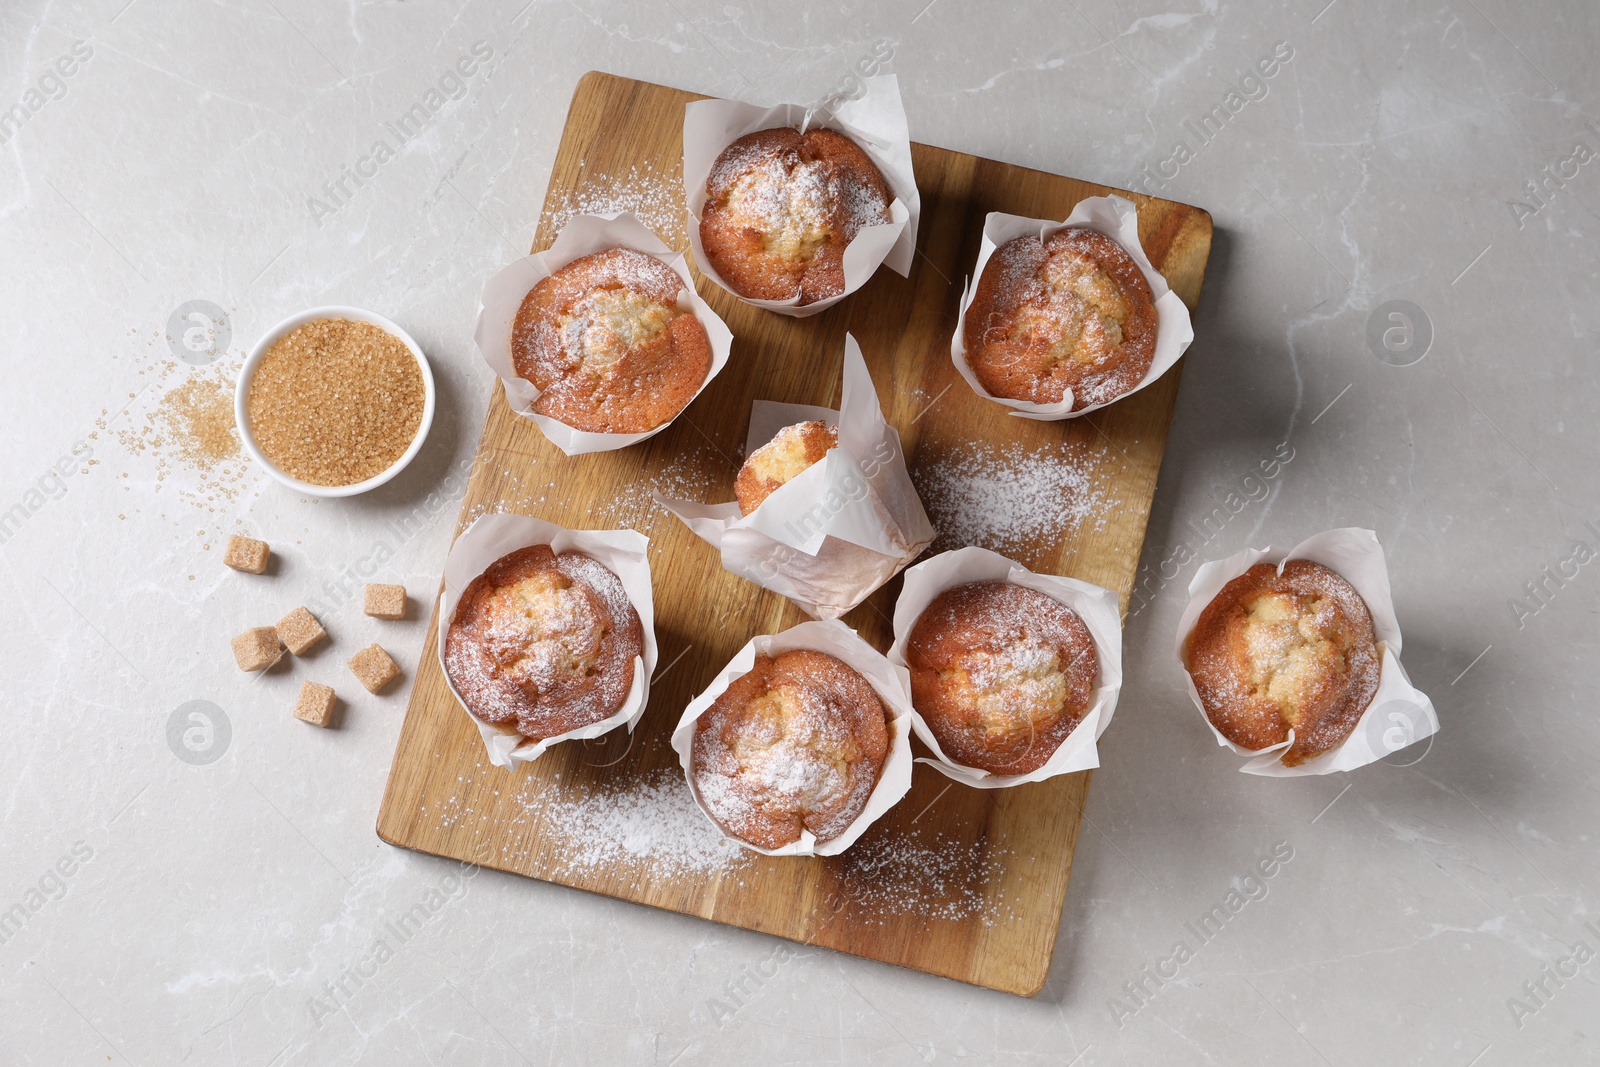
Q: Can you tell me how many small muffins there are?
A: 8